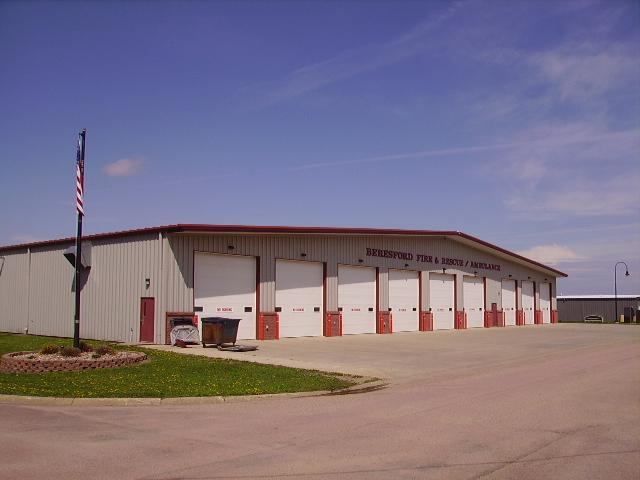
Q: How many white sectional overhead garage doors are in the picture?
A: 9